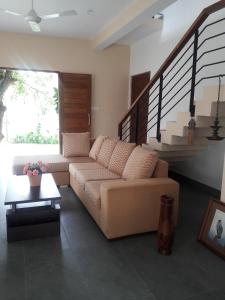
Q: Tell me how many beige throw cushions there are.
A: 5